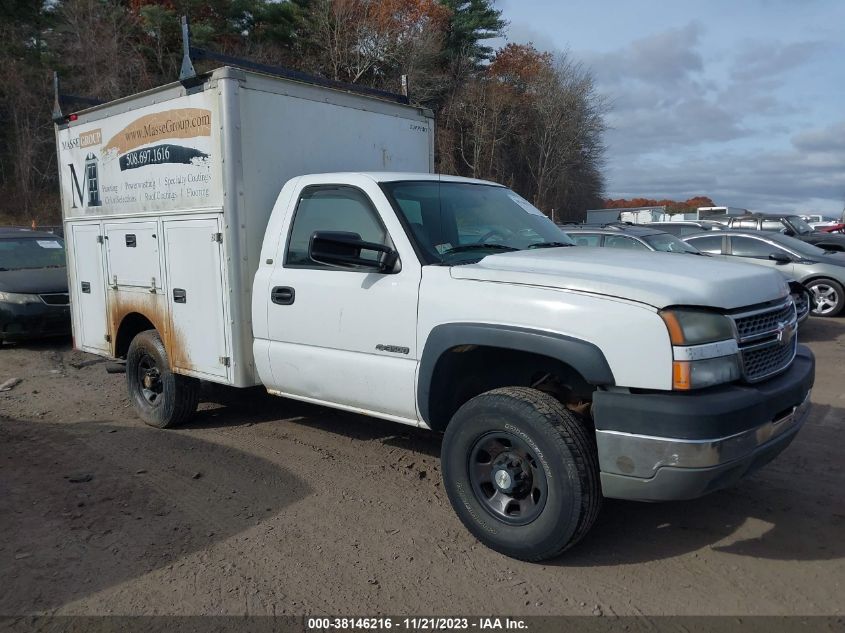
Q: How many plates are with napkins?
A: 0